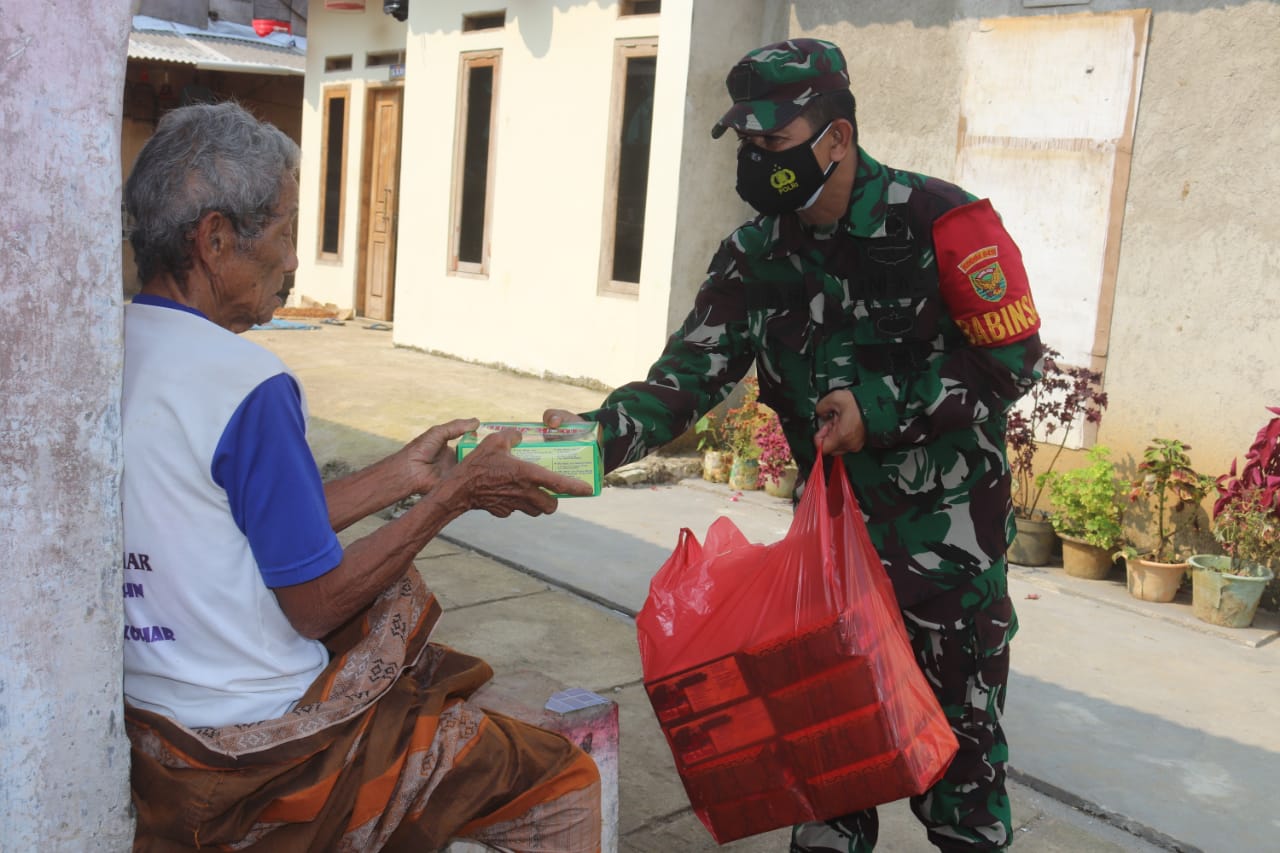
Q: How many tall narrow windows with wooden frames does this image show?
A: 3